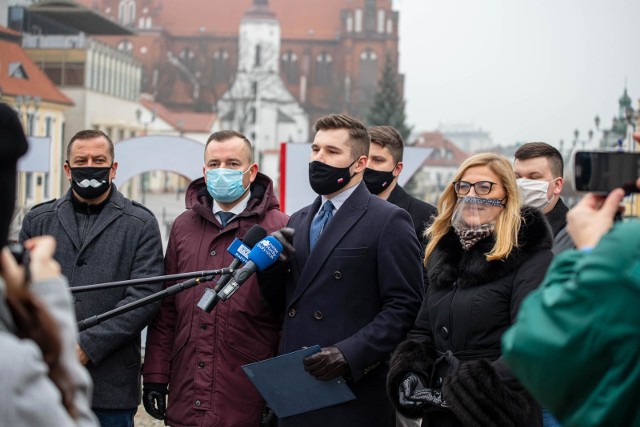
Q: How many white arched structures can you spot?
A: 1